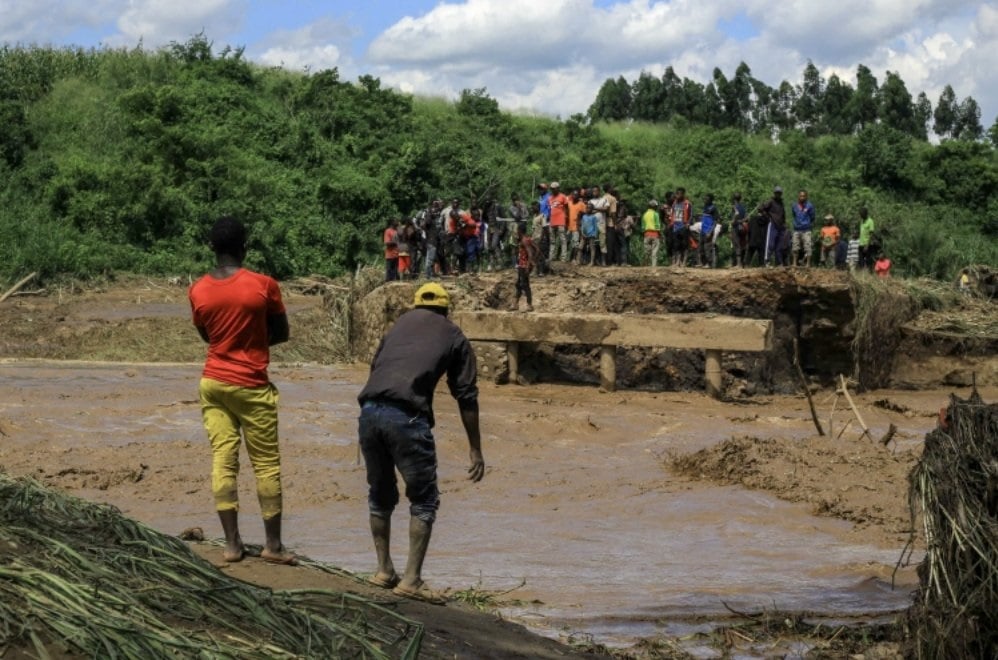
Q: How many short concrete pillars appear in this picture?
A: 3